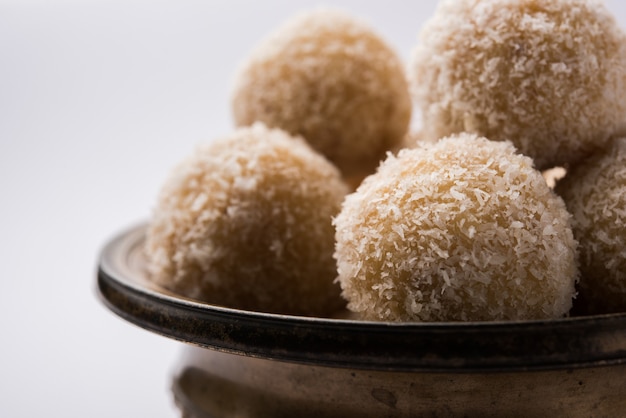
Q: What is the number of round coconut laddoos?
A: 5